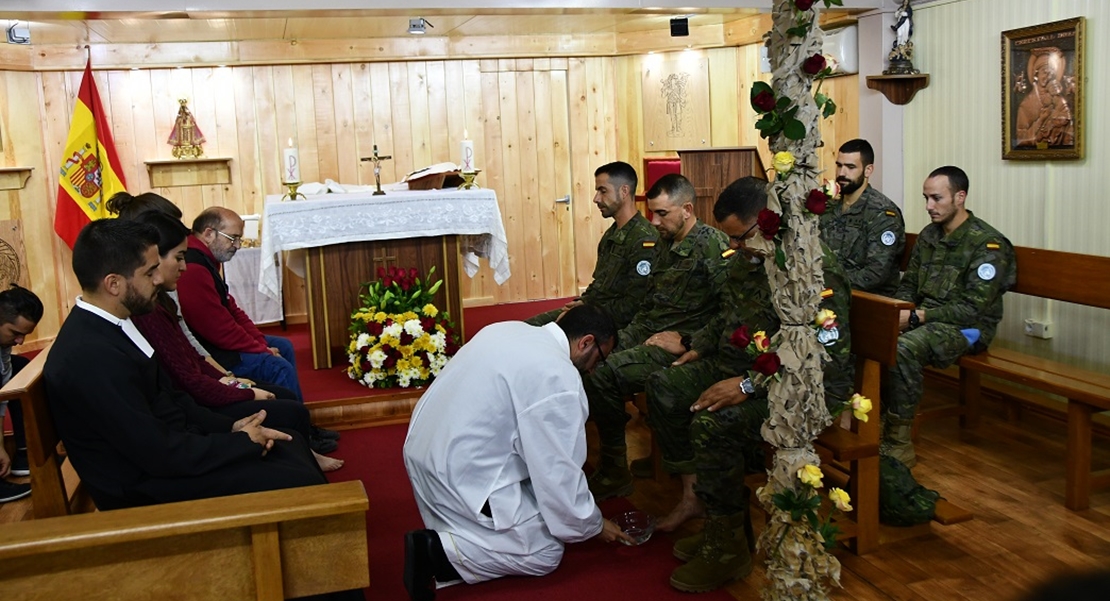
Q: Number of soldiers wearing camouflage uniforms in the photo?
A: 5